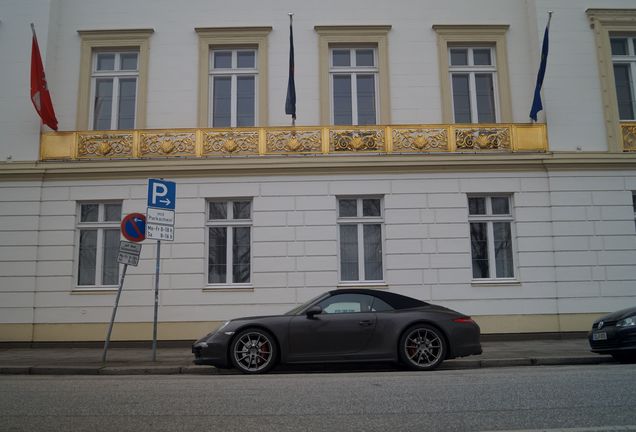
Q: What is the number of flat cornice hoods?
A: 5